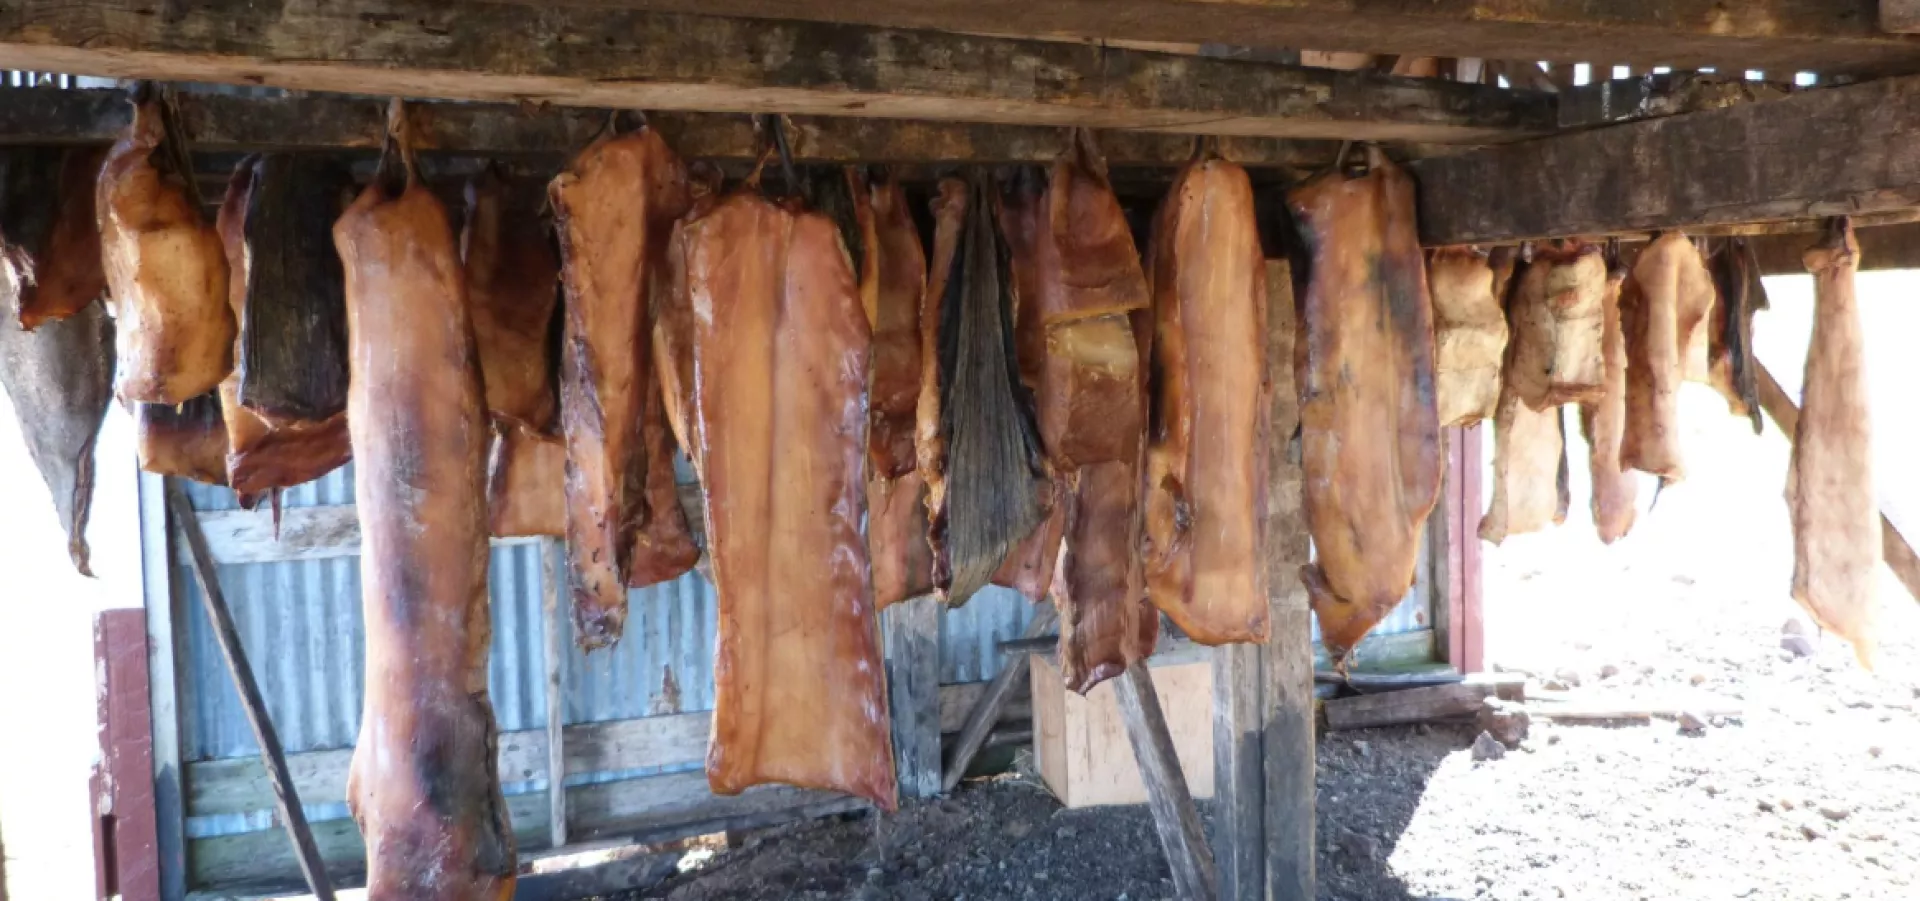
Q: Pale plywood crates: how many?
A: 1